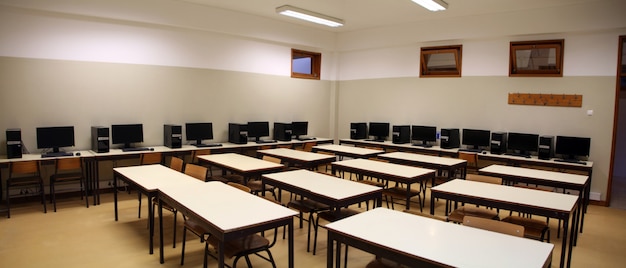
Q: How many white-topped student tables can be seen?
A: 11